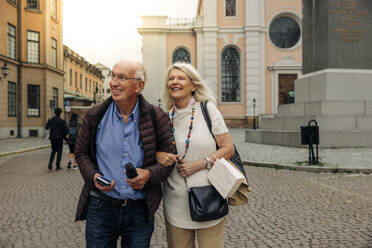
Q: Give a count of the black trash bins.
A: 1